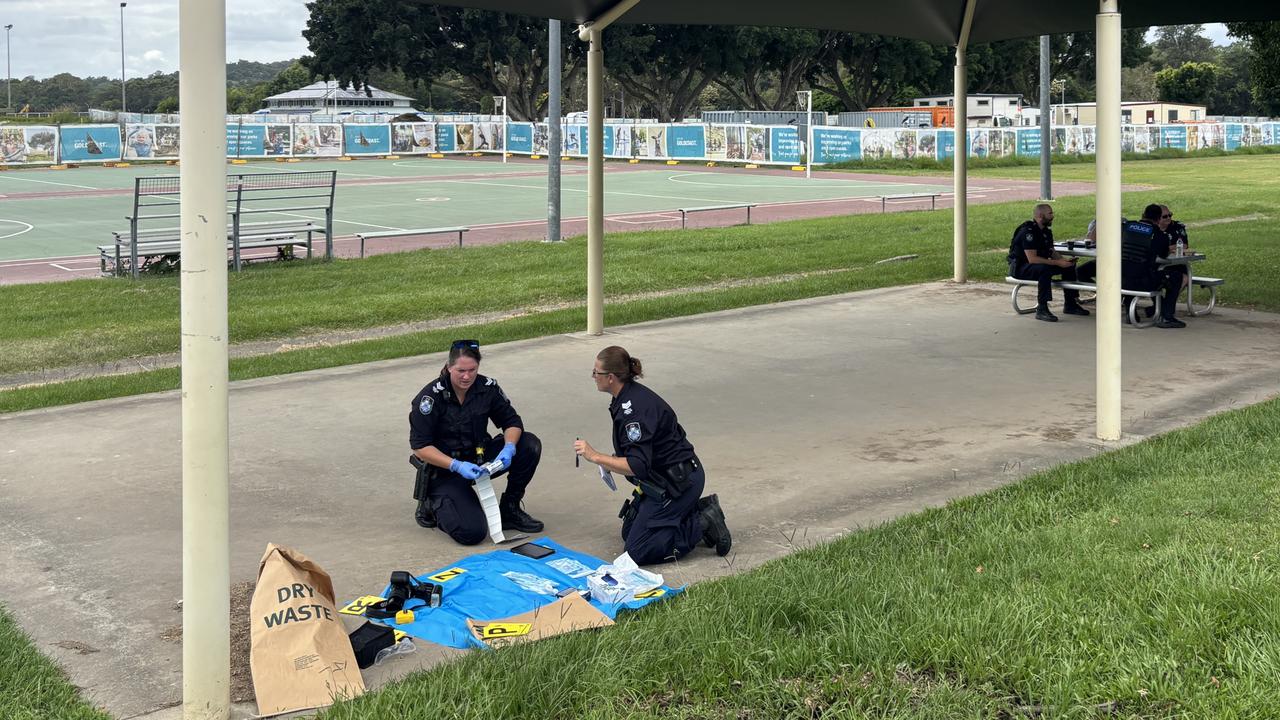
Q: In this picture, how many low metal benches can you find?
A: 3